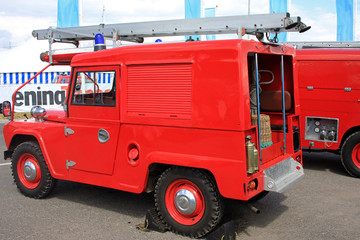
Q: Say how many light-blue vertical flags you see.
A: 5